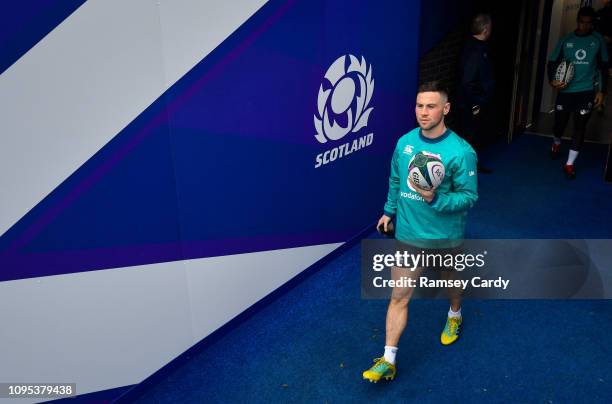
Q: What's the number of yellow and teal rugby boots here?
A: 2